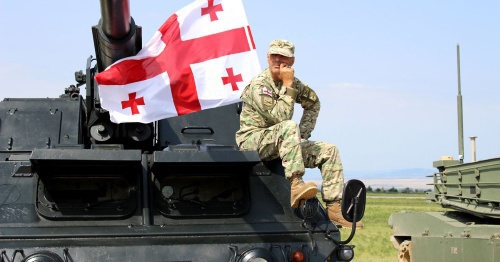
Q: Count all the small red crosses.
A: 3